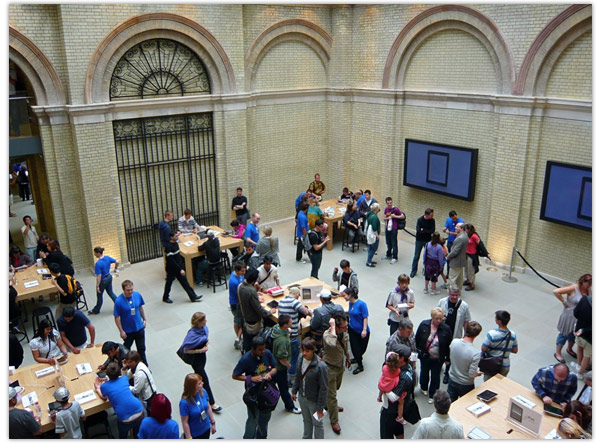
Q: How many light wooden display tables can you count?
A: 6